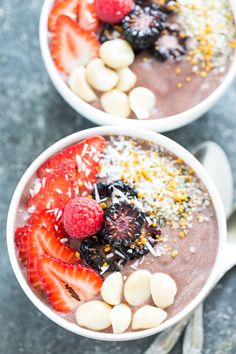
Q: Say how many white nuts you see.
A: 12